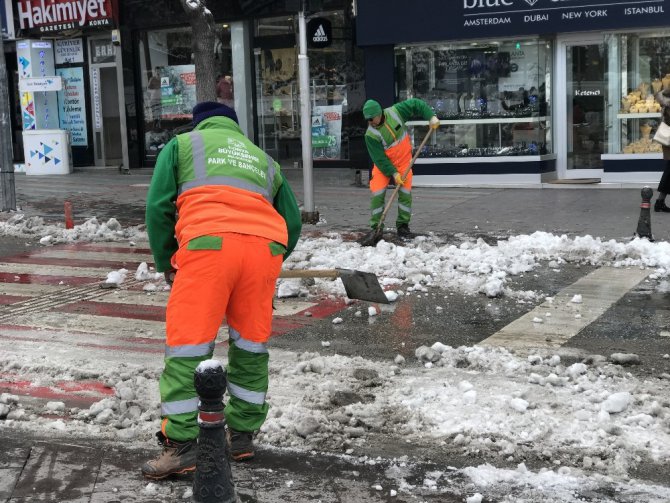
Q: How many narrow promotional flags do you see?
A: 0